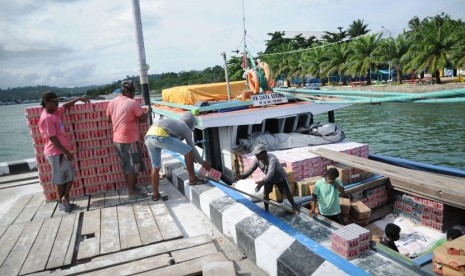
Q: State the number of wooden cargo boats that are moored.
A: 1